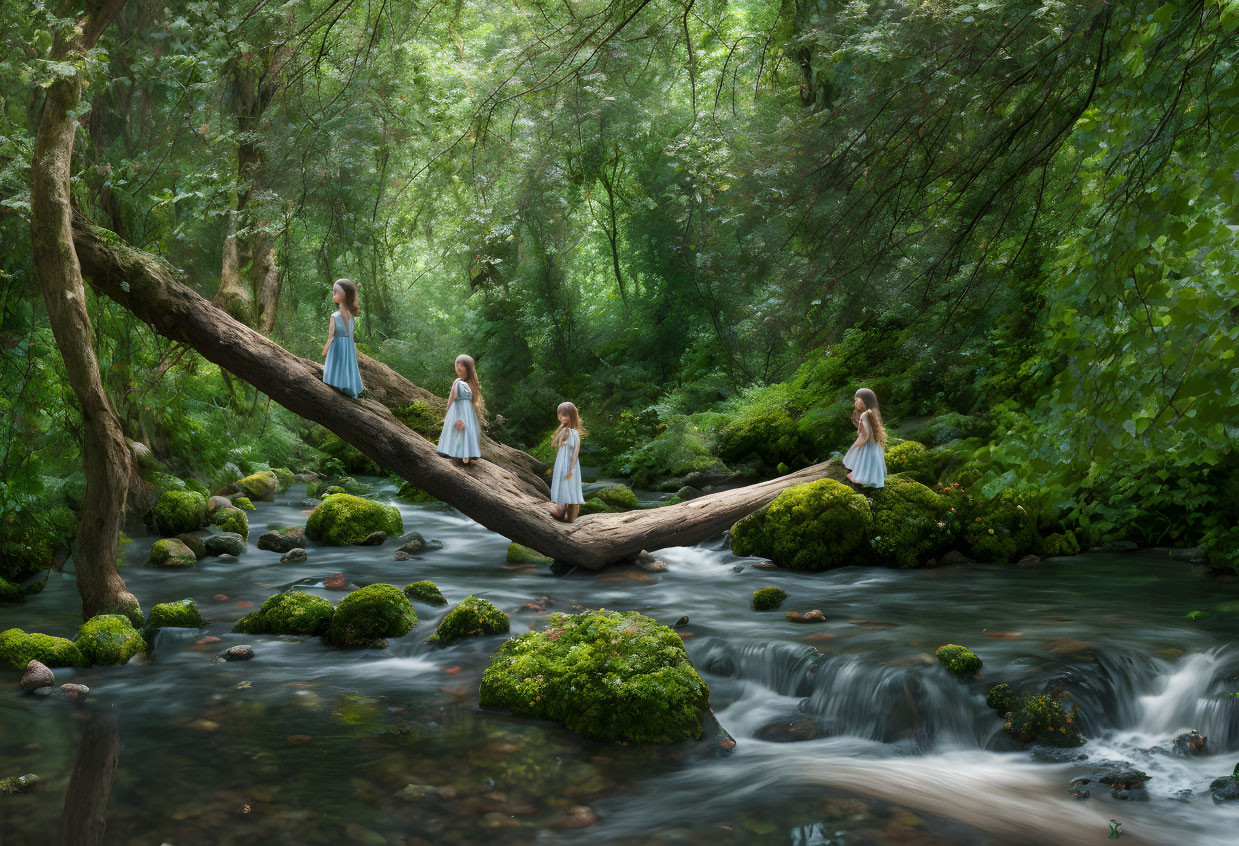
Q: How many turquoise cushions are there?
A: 0